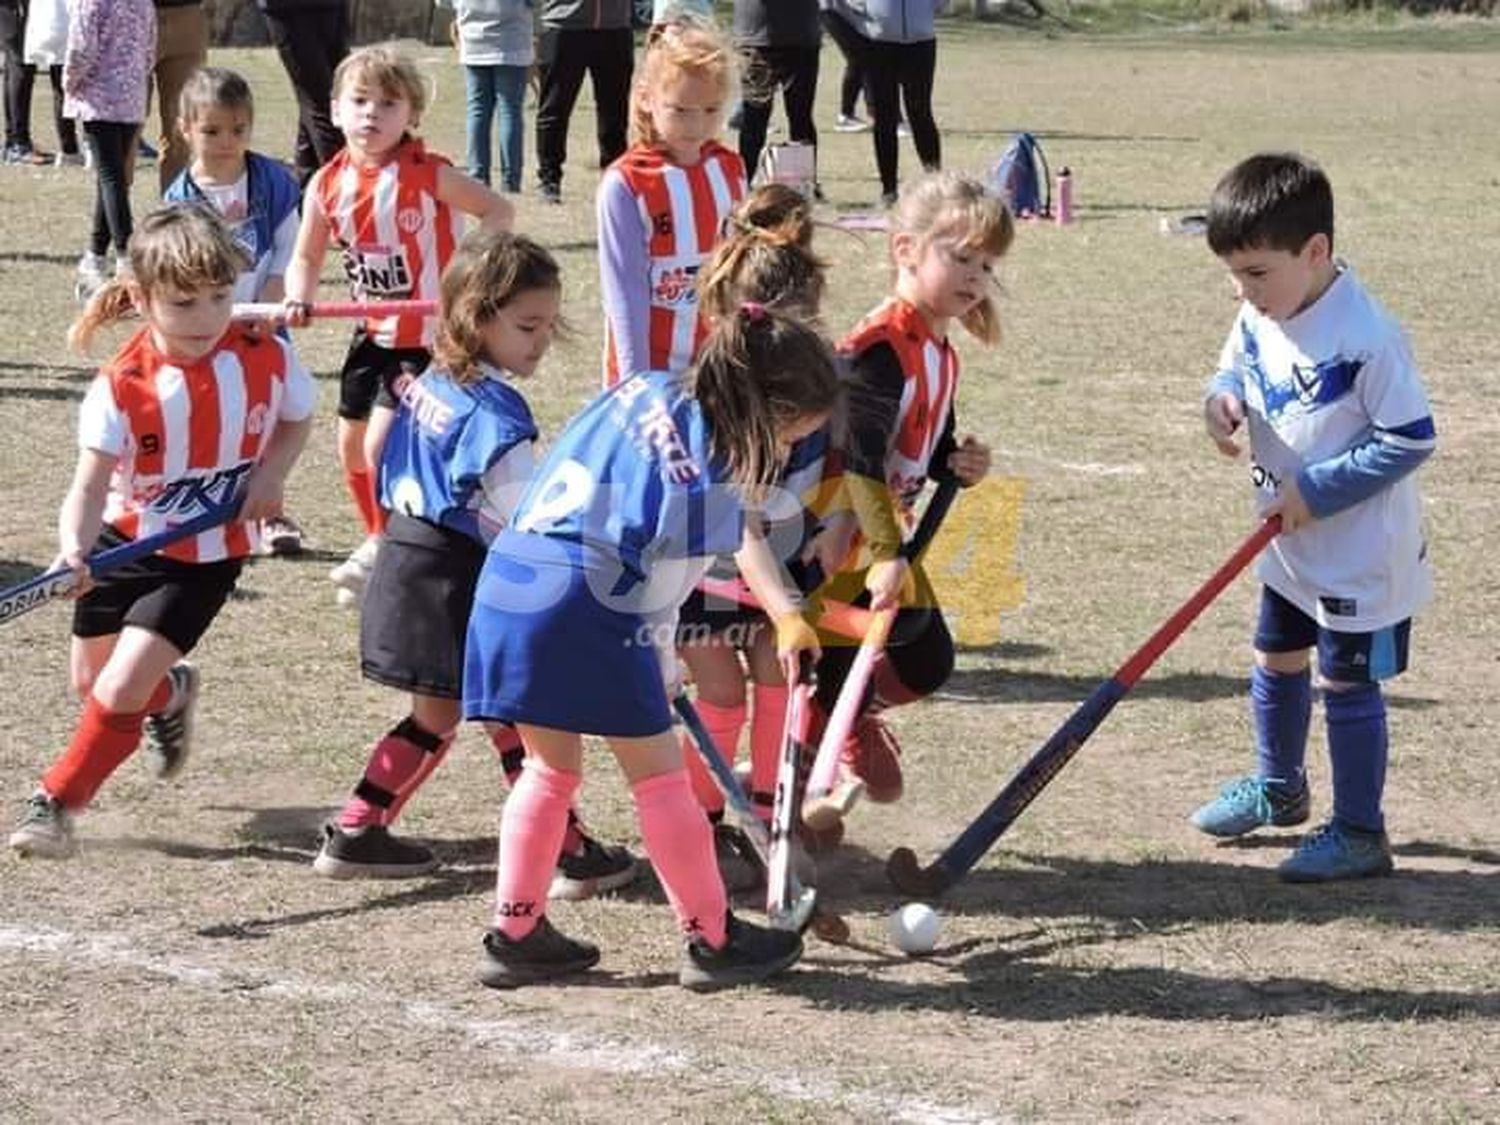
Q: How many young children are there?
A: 9